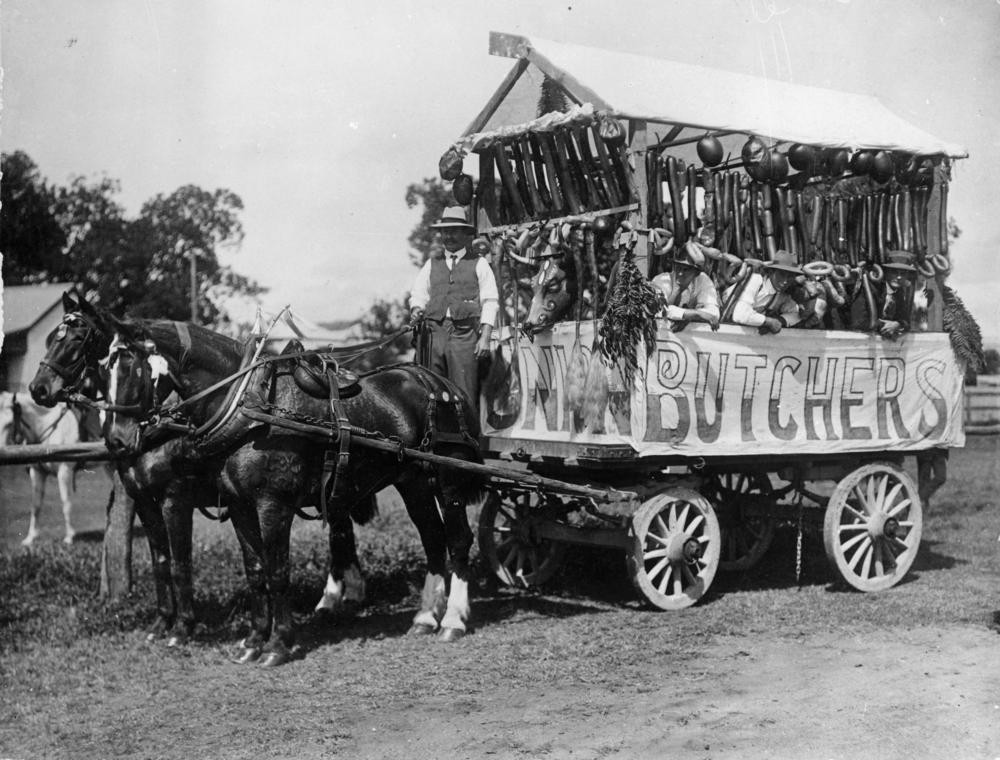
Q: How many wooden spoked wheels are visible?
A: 4